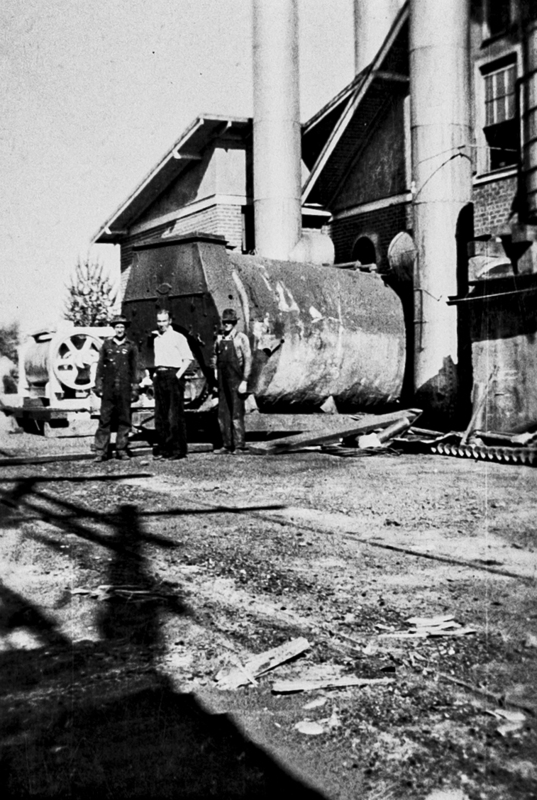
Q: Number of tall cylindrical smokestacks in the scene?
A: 3